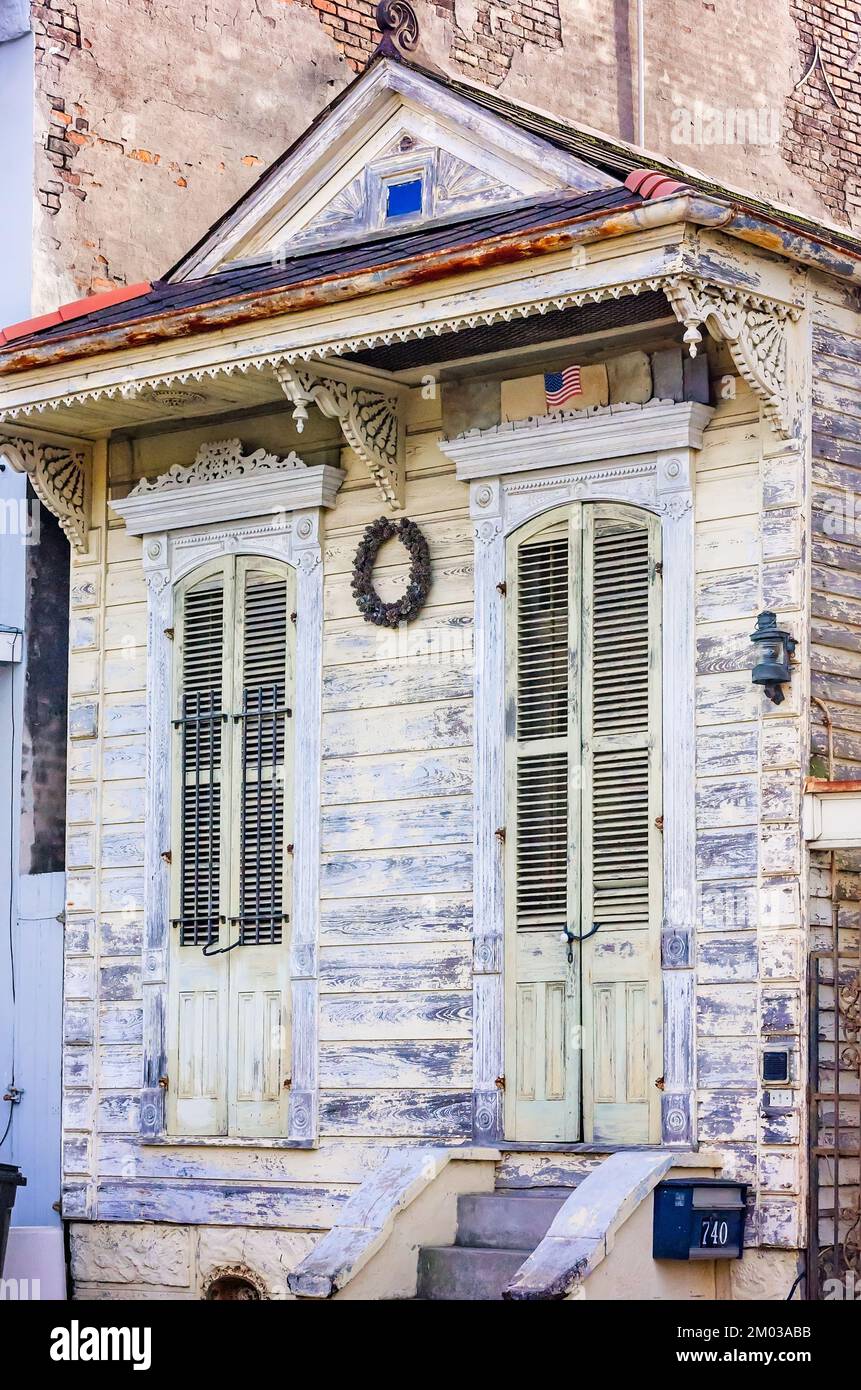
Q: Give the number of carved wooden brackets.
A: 3